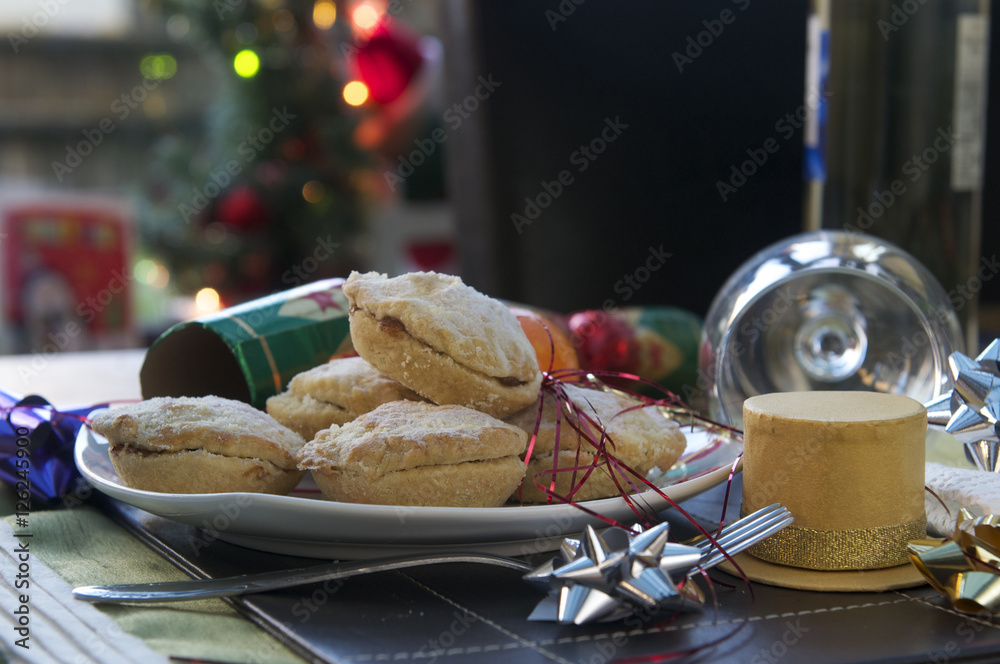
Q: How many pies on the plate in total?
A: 5